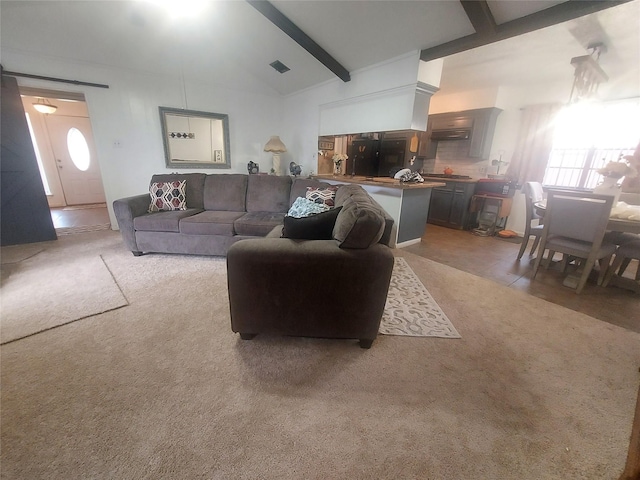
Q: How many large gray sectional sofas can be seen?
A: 1